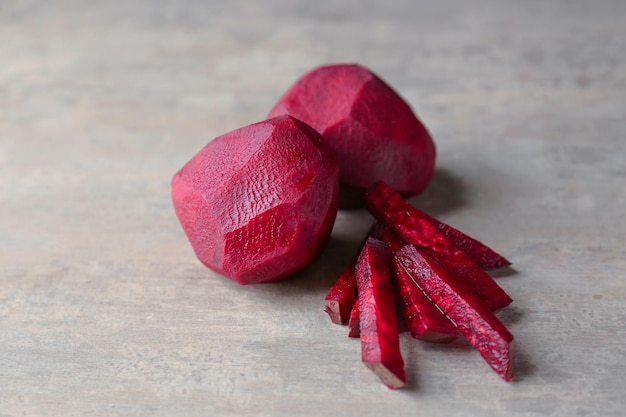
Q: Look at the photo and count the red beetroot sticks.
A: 7